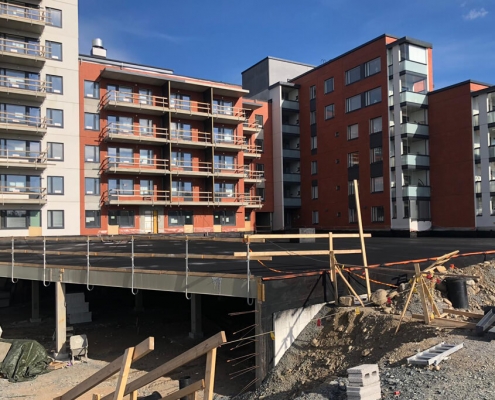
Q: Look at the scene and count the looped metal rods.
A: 6